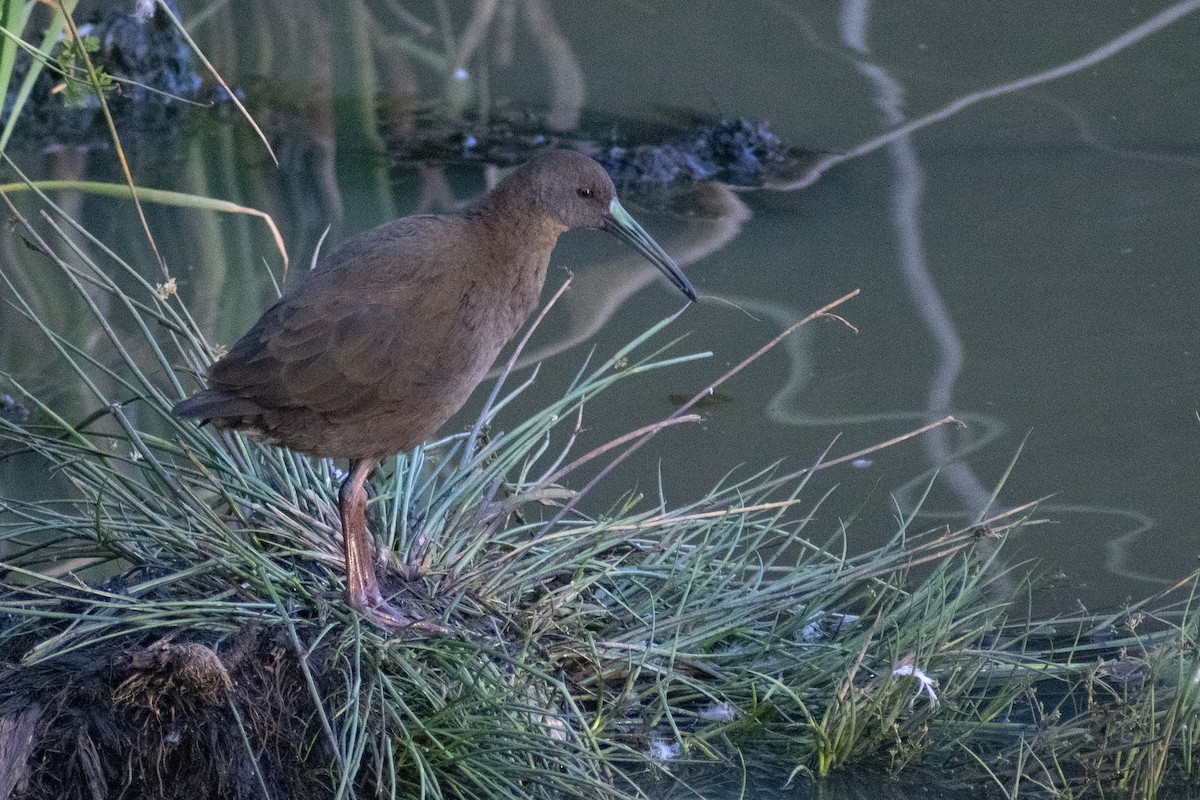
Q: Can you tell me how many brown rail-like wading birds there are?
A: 1